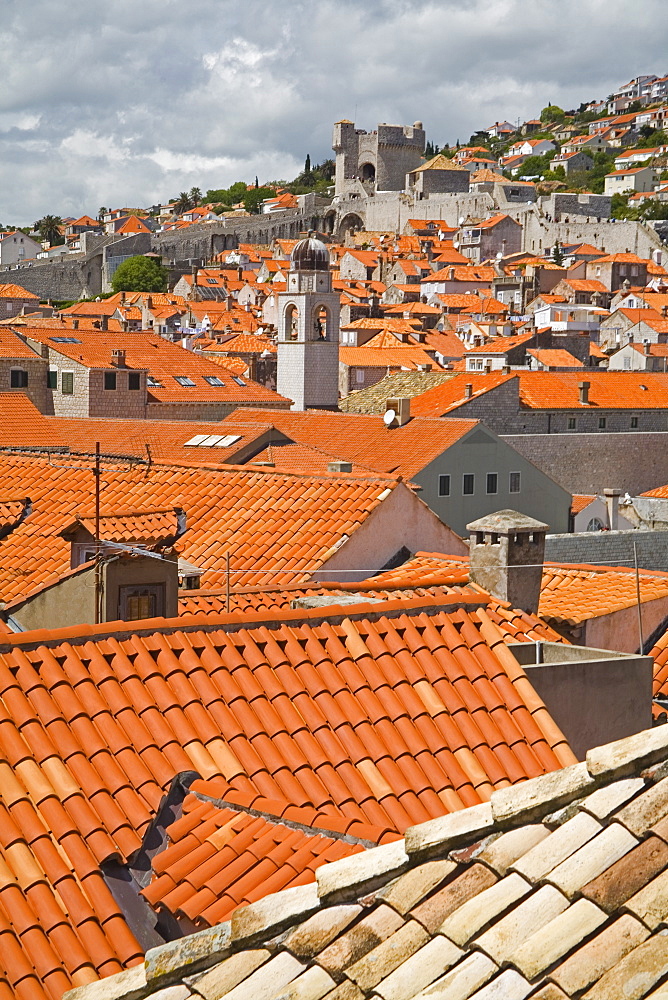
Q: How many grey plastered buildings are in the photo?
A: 1